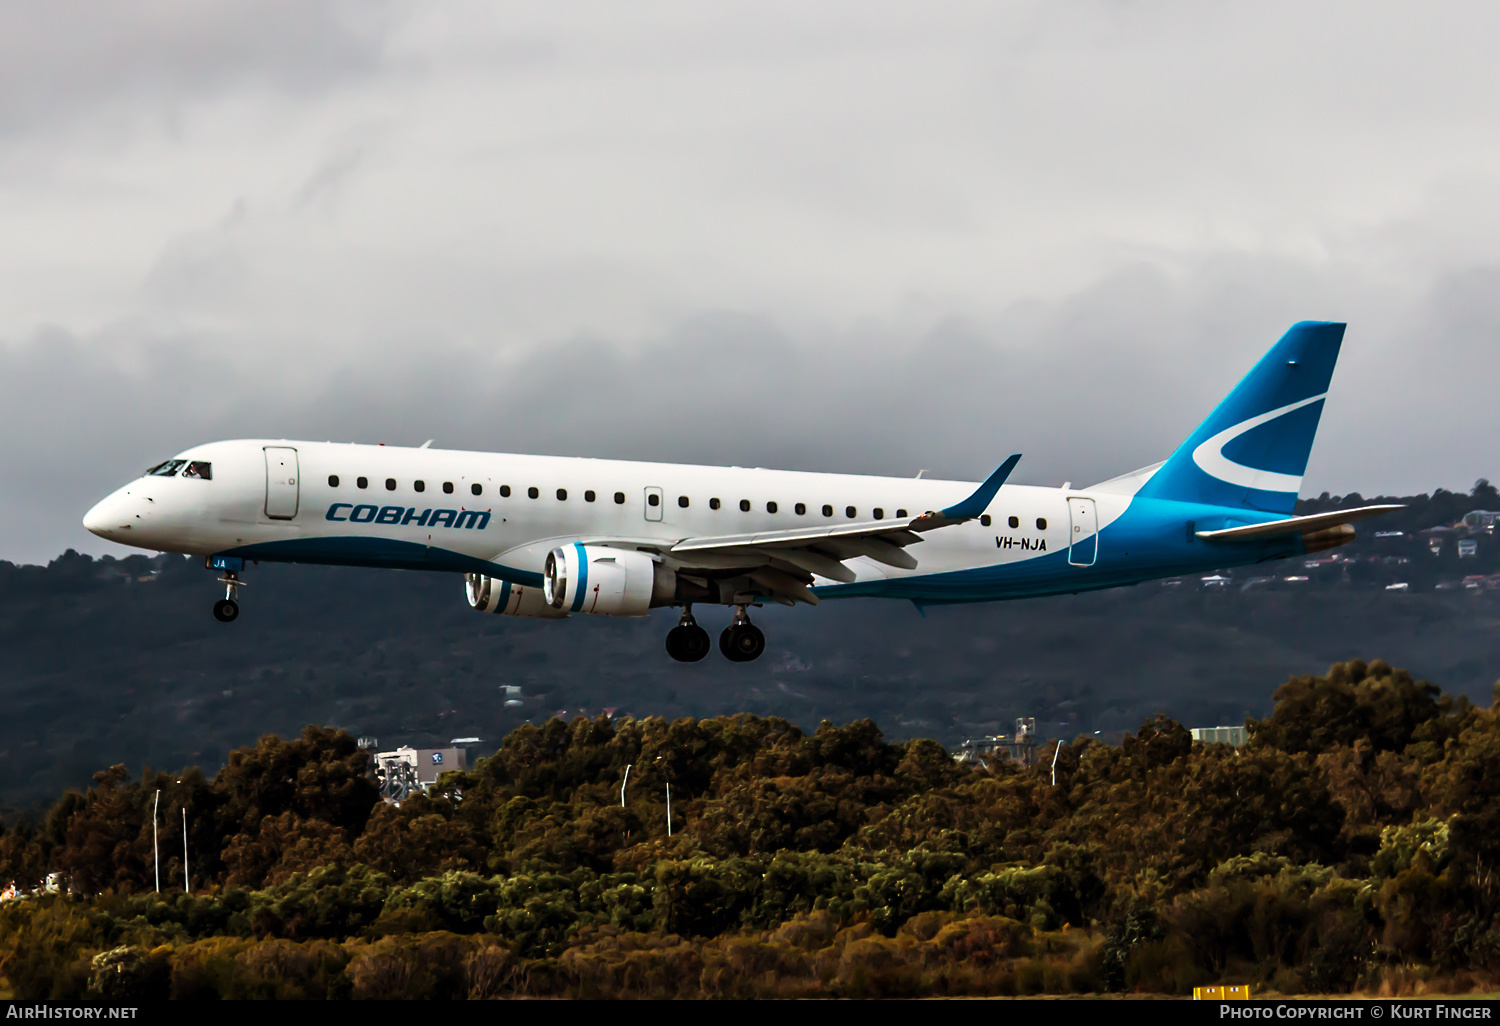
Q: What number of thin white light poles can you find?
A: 5